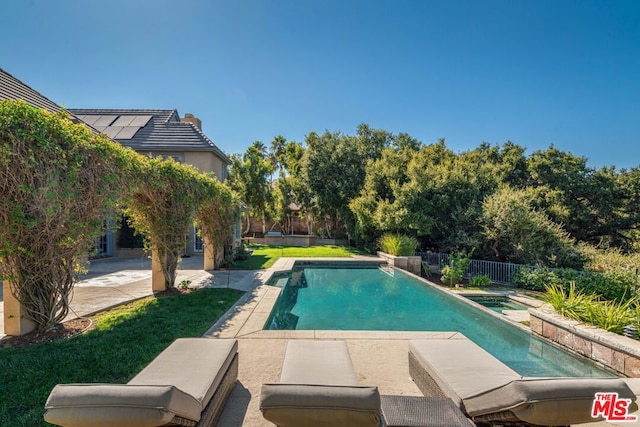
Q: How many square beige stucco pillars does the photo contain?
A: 3